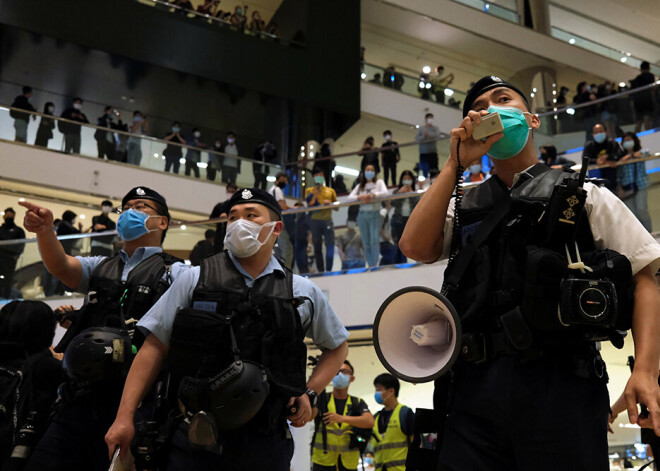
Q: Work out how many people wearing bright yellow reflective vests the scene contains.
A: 2